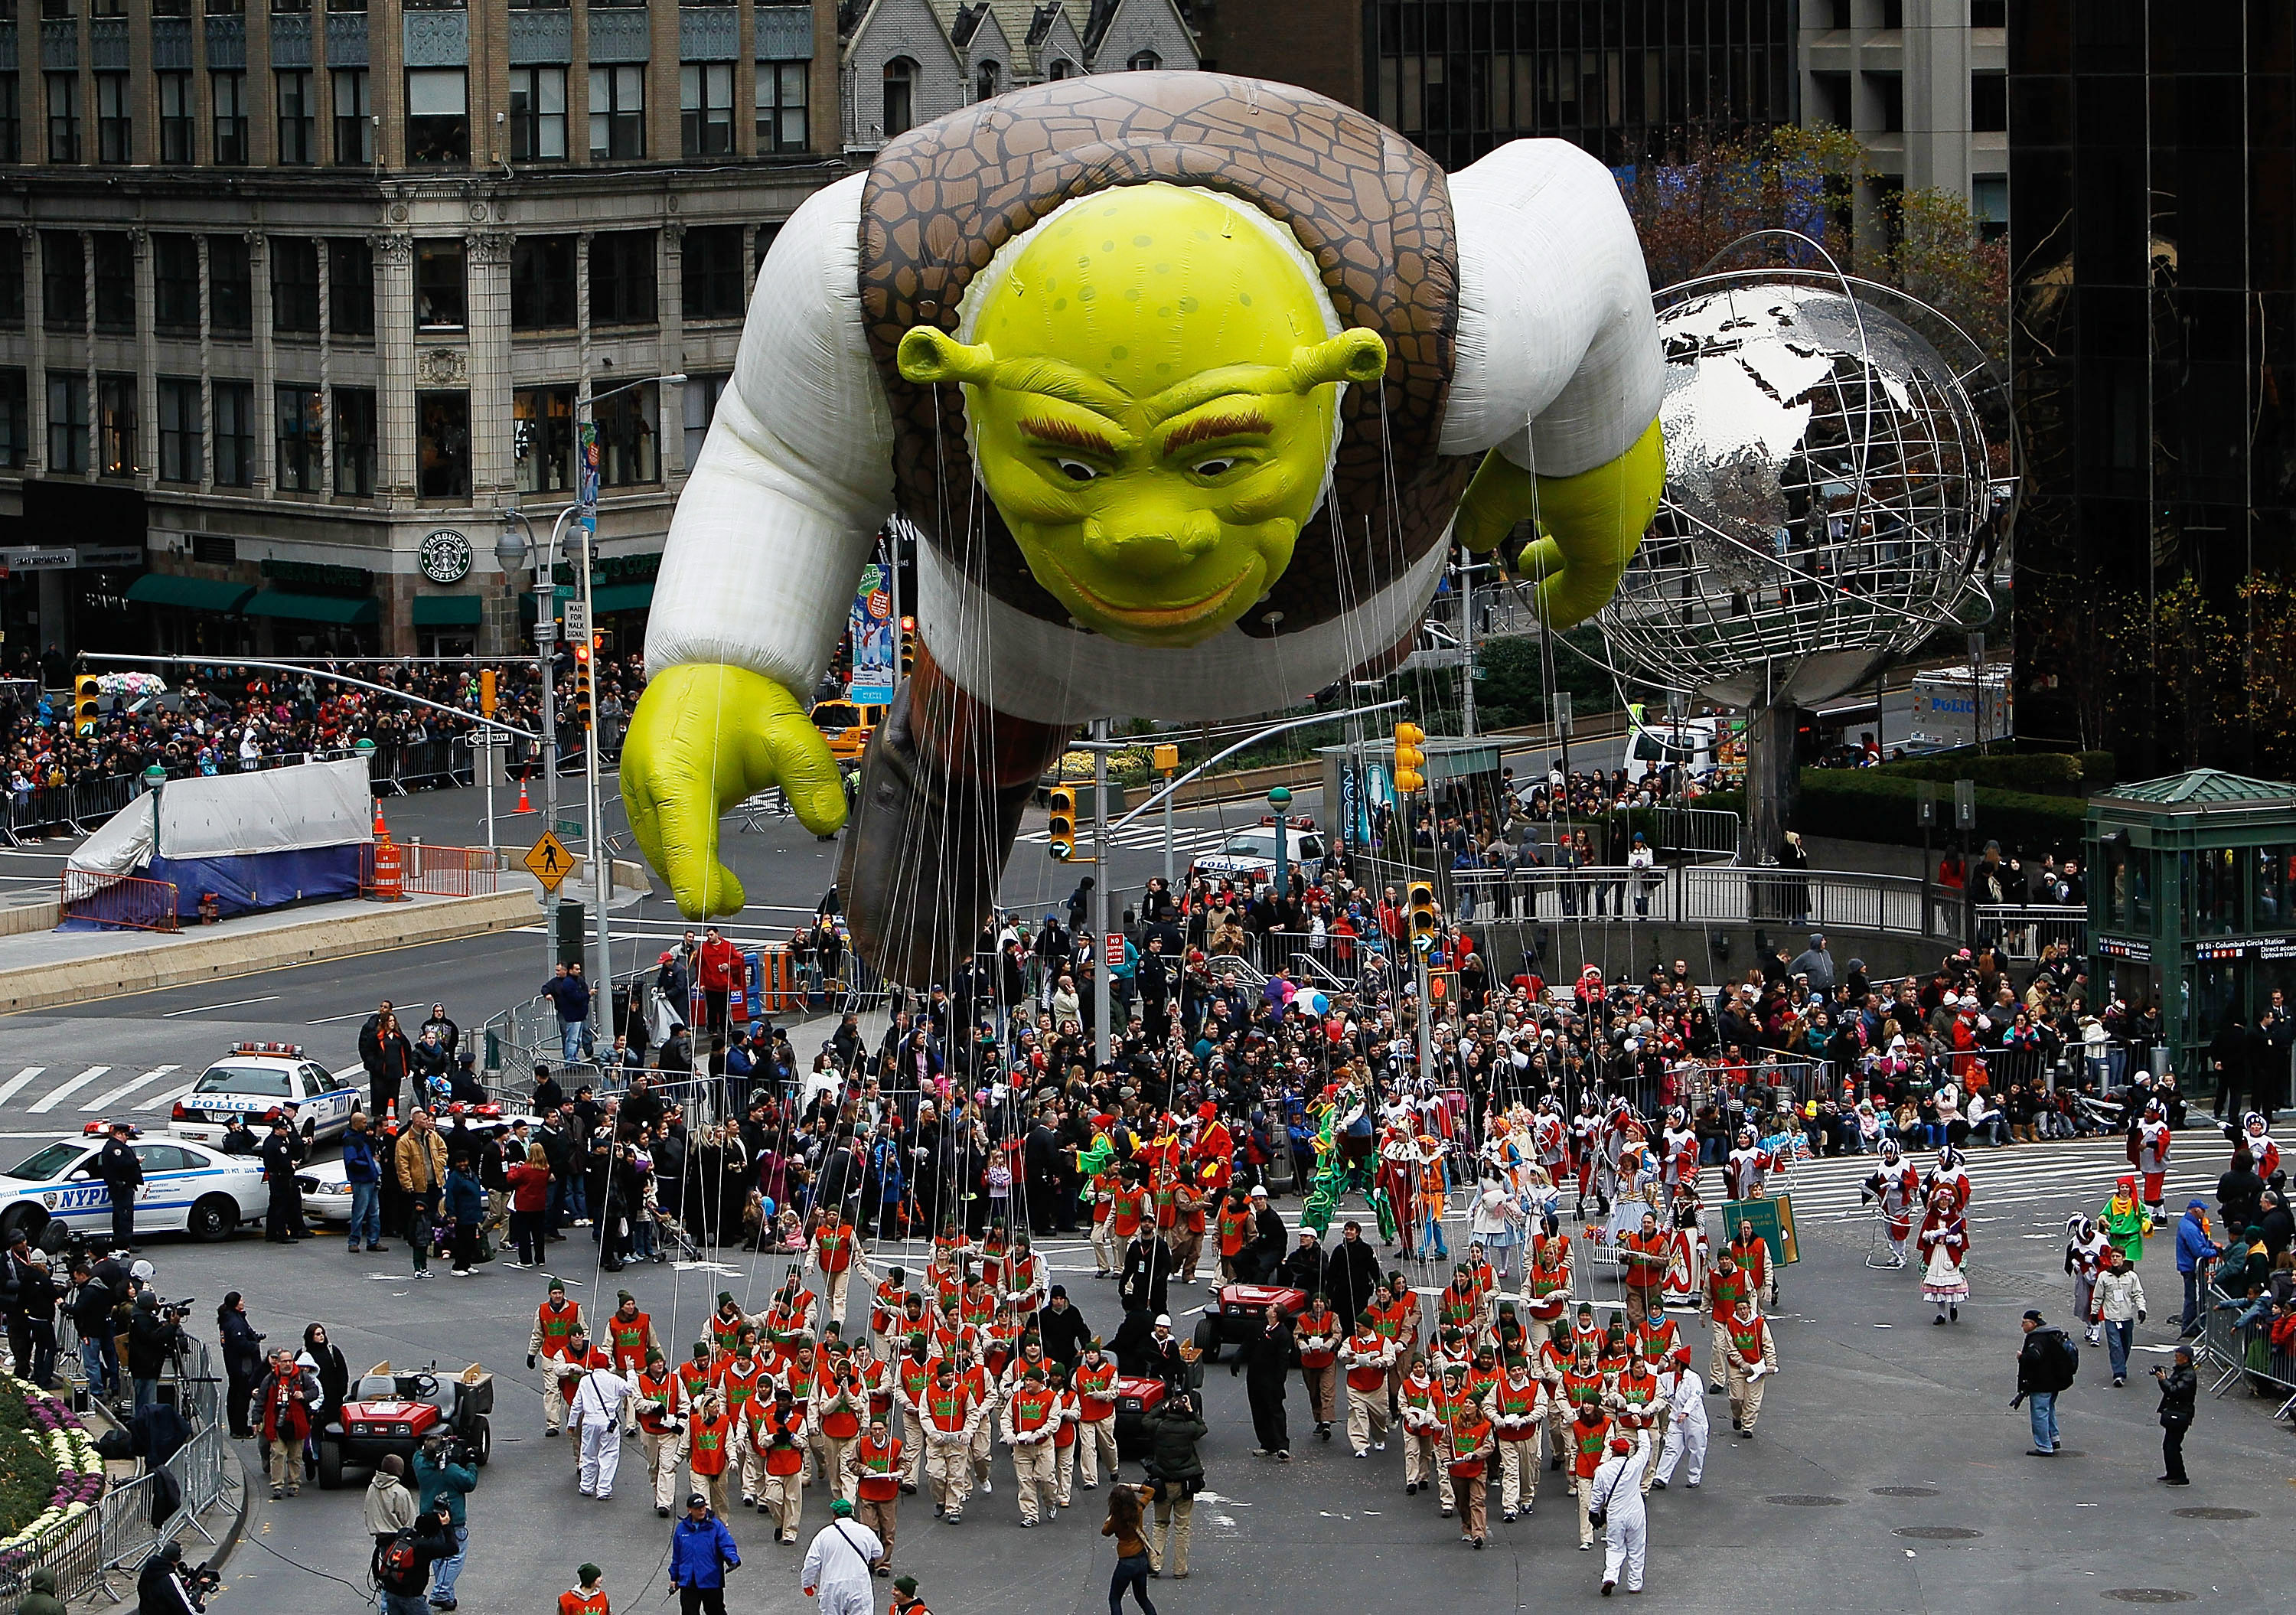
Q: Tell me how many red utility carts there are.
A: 3